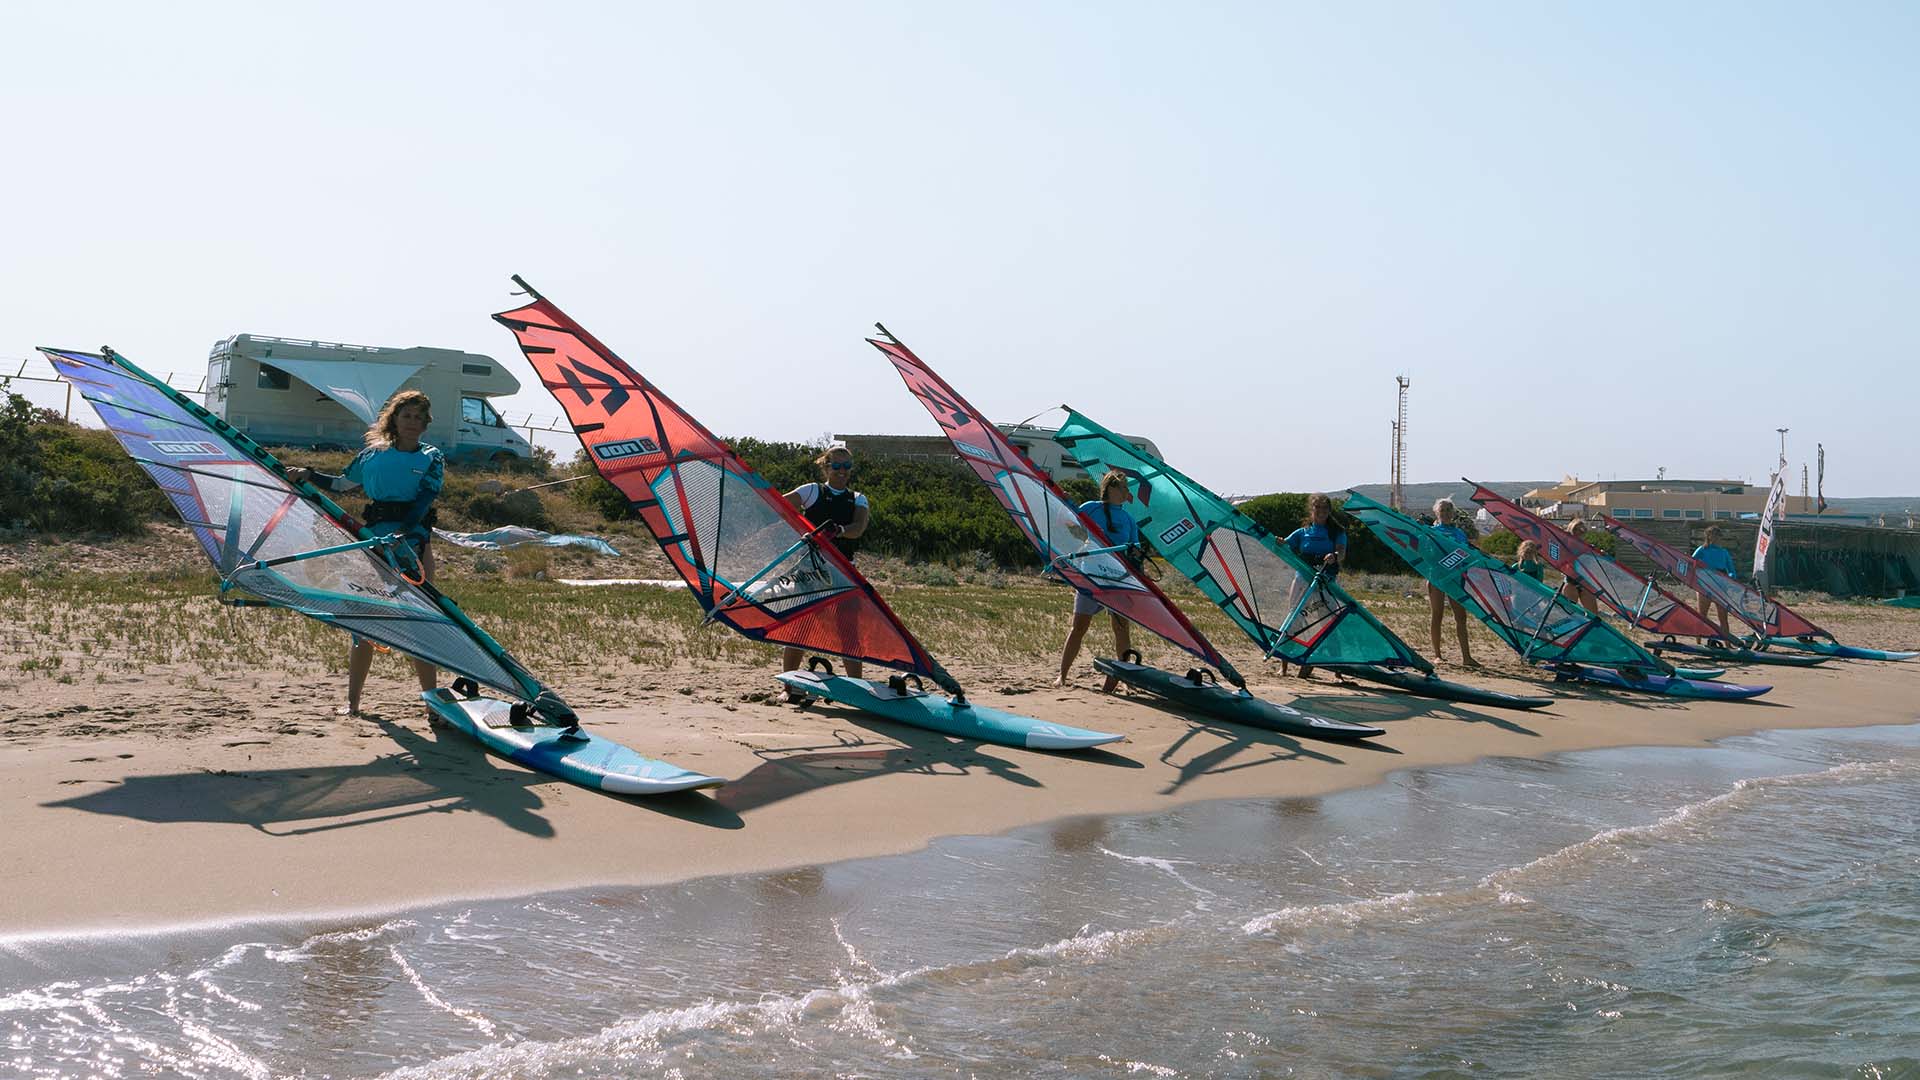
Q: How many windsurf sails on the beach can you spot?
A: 7